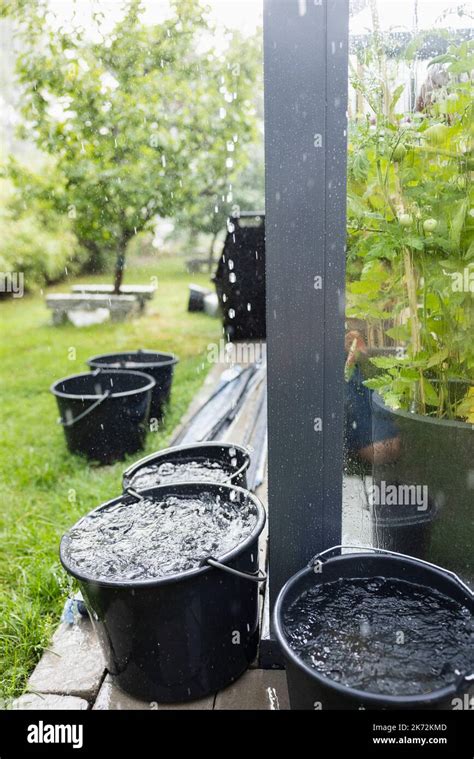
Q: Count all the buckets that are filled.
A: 3